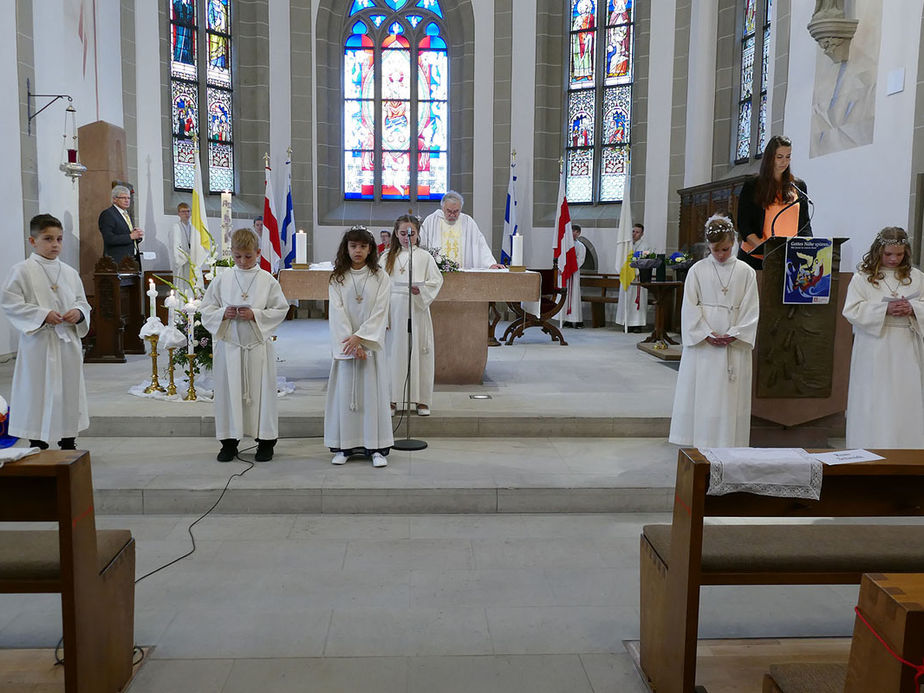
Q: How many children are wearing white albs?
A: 6